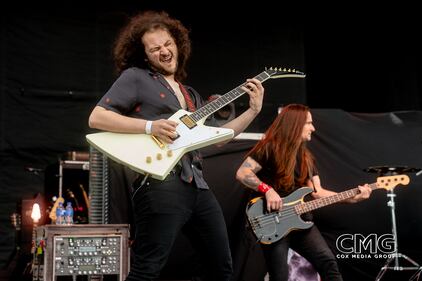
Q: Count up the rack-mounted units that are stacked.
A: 2